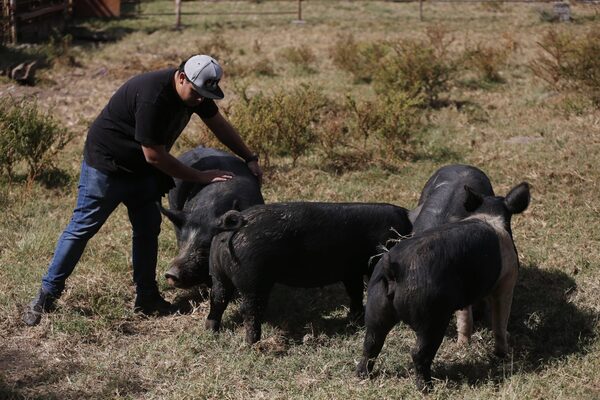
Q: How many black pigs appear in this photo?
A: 4